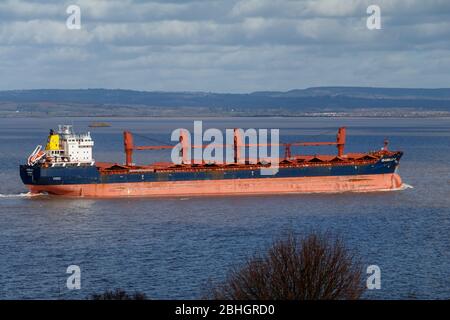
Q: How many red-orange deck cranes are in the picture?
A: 4